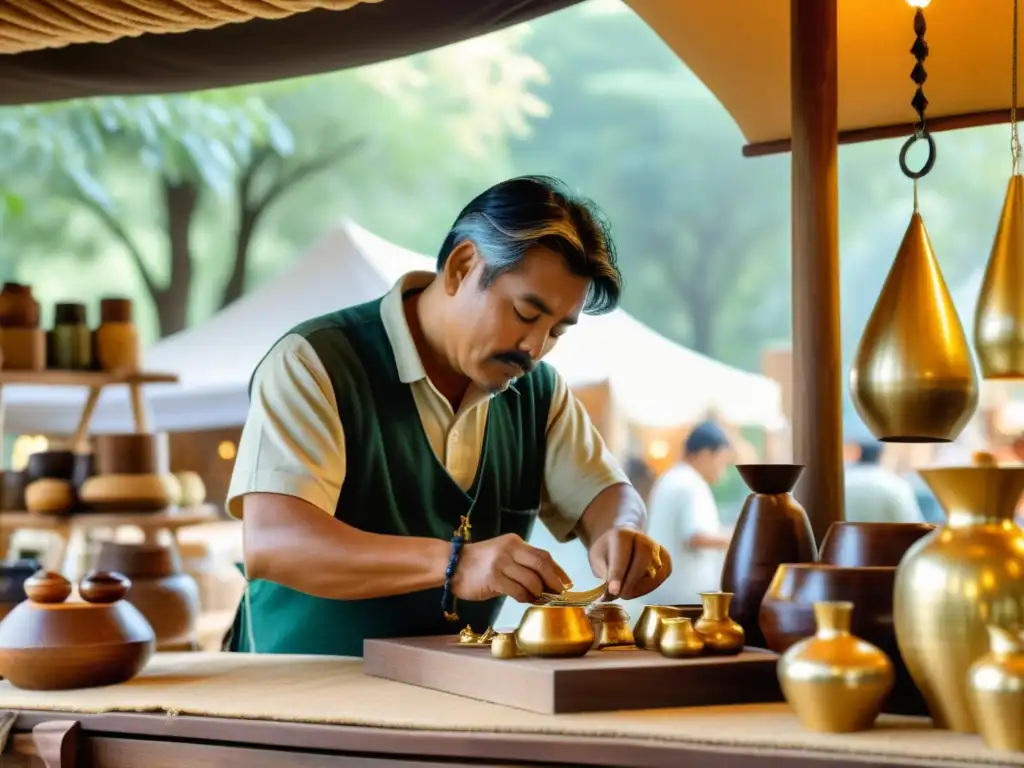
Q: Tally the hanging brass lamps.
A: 2